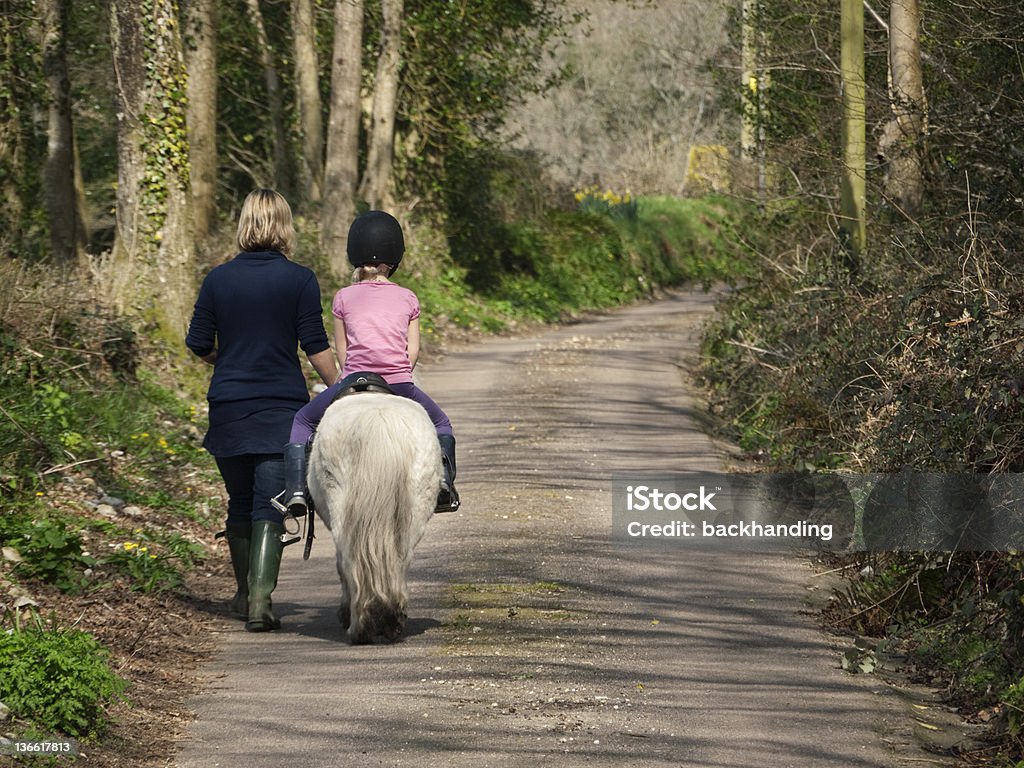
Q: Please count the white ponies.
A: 1